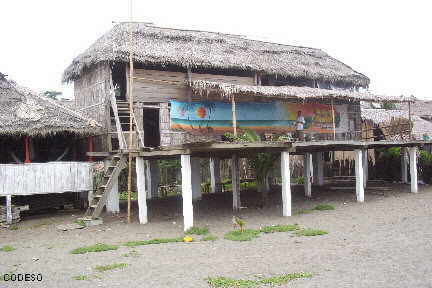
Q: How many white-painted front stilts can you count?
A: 5